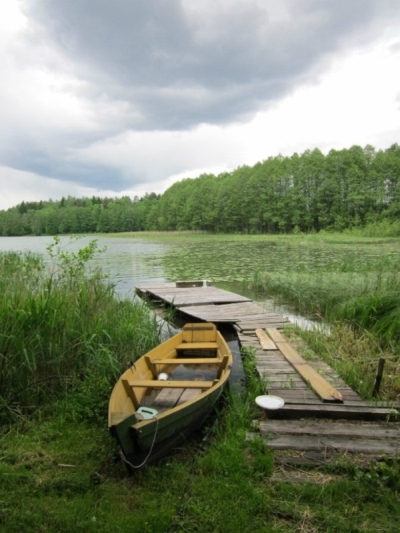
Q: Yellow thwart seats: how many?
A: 3